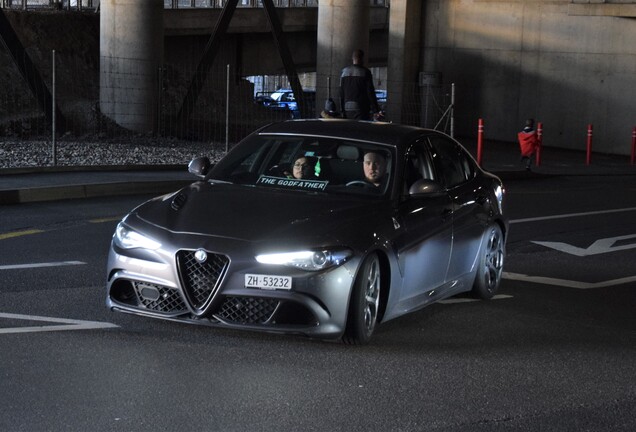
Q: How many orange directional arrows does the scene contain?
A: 0